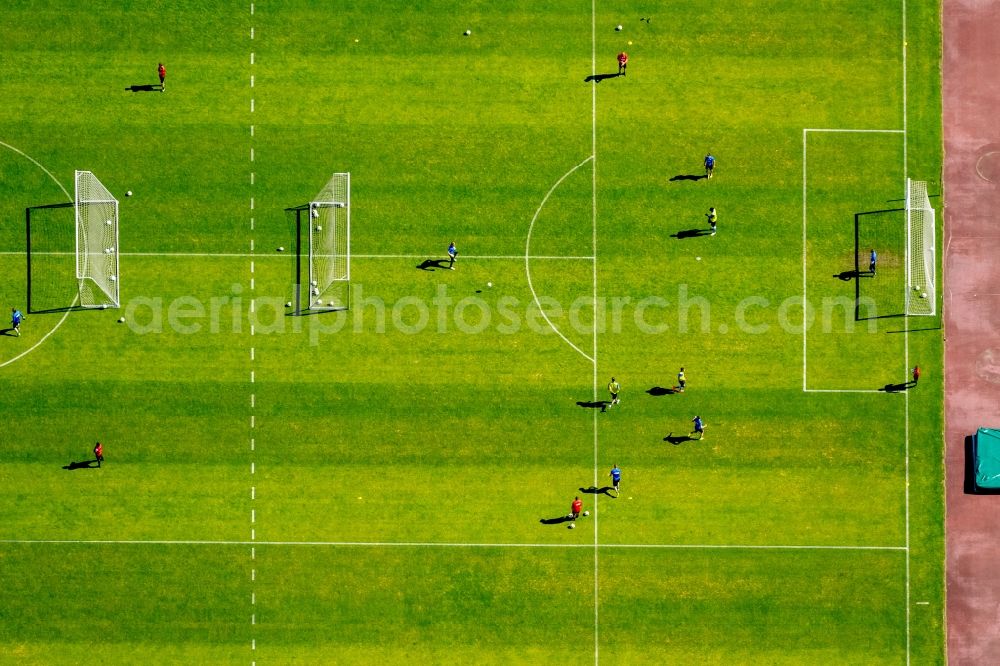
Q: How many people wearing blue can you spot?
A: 6